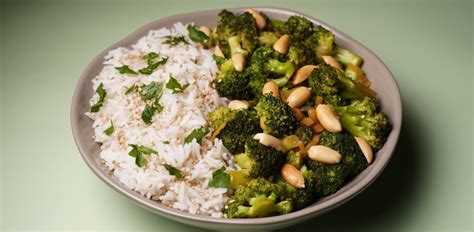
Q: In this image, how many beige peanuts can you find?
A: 15